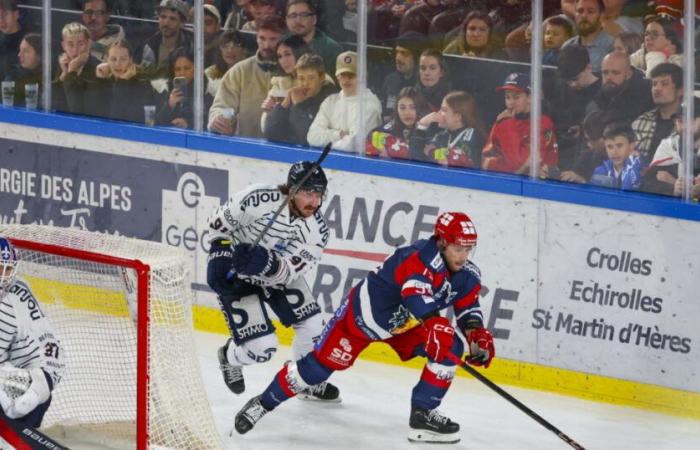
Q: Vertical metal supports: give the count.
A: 5